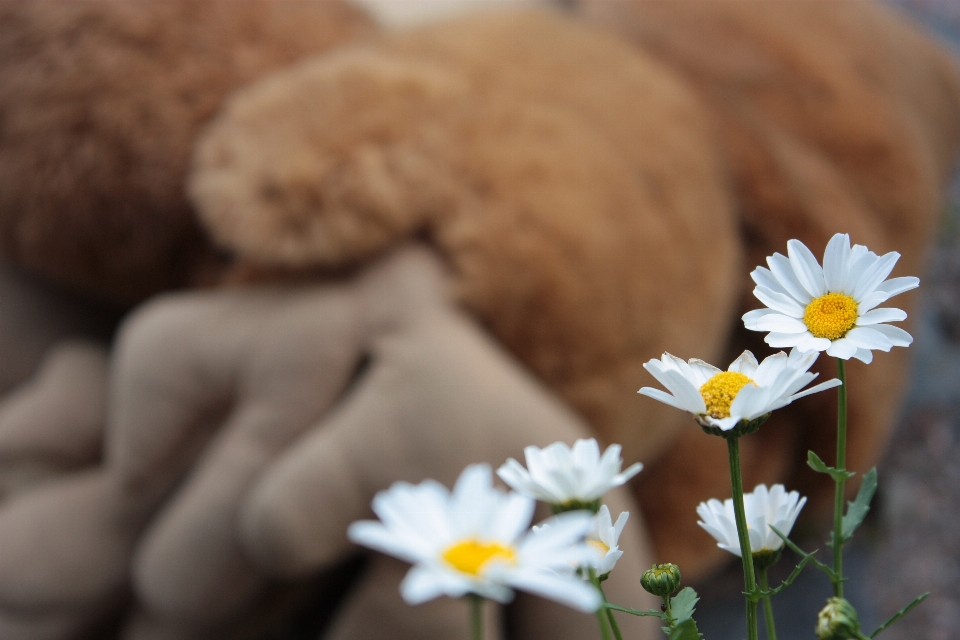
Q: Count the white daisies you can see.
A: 6